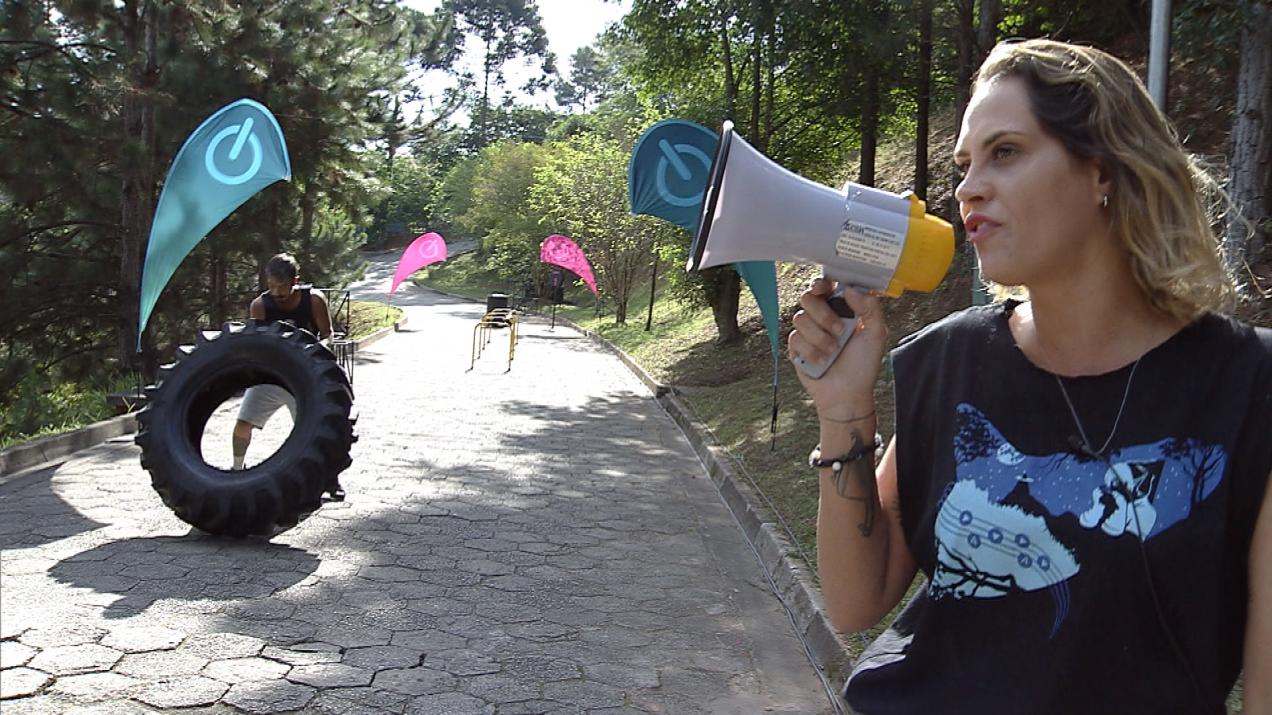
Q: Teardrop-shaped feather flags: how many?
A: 4